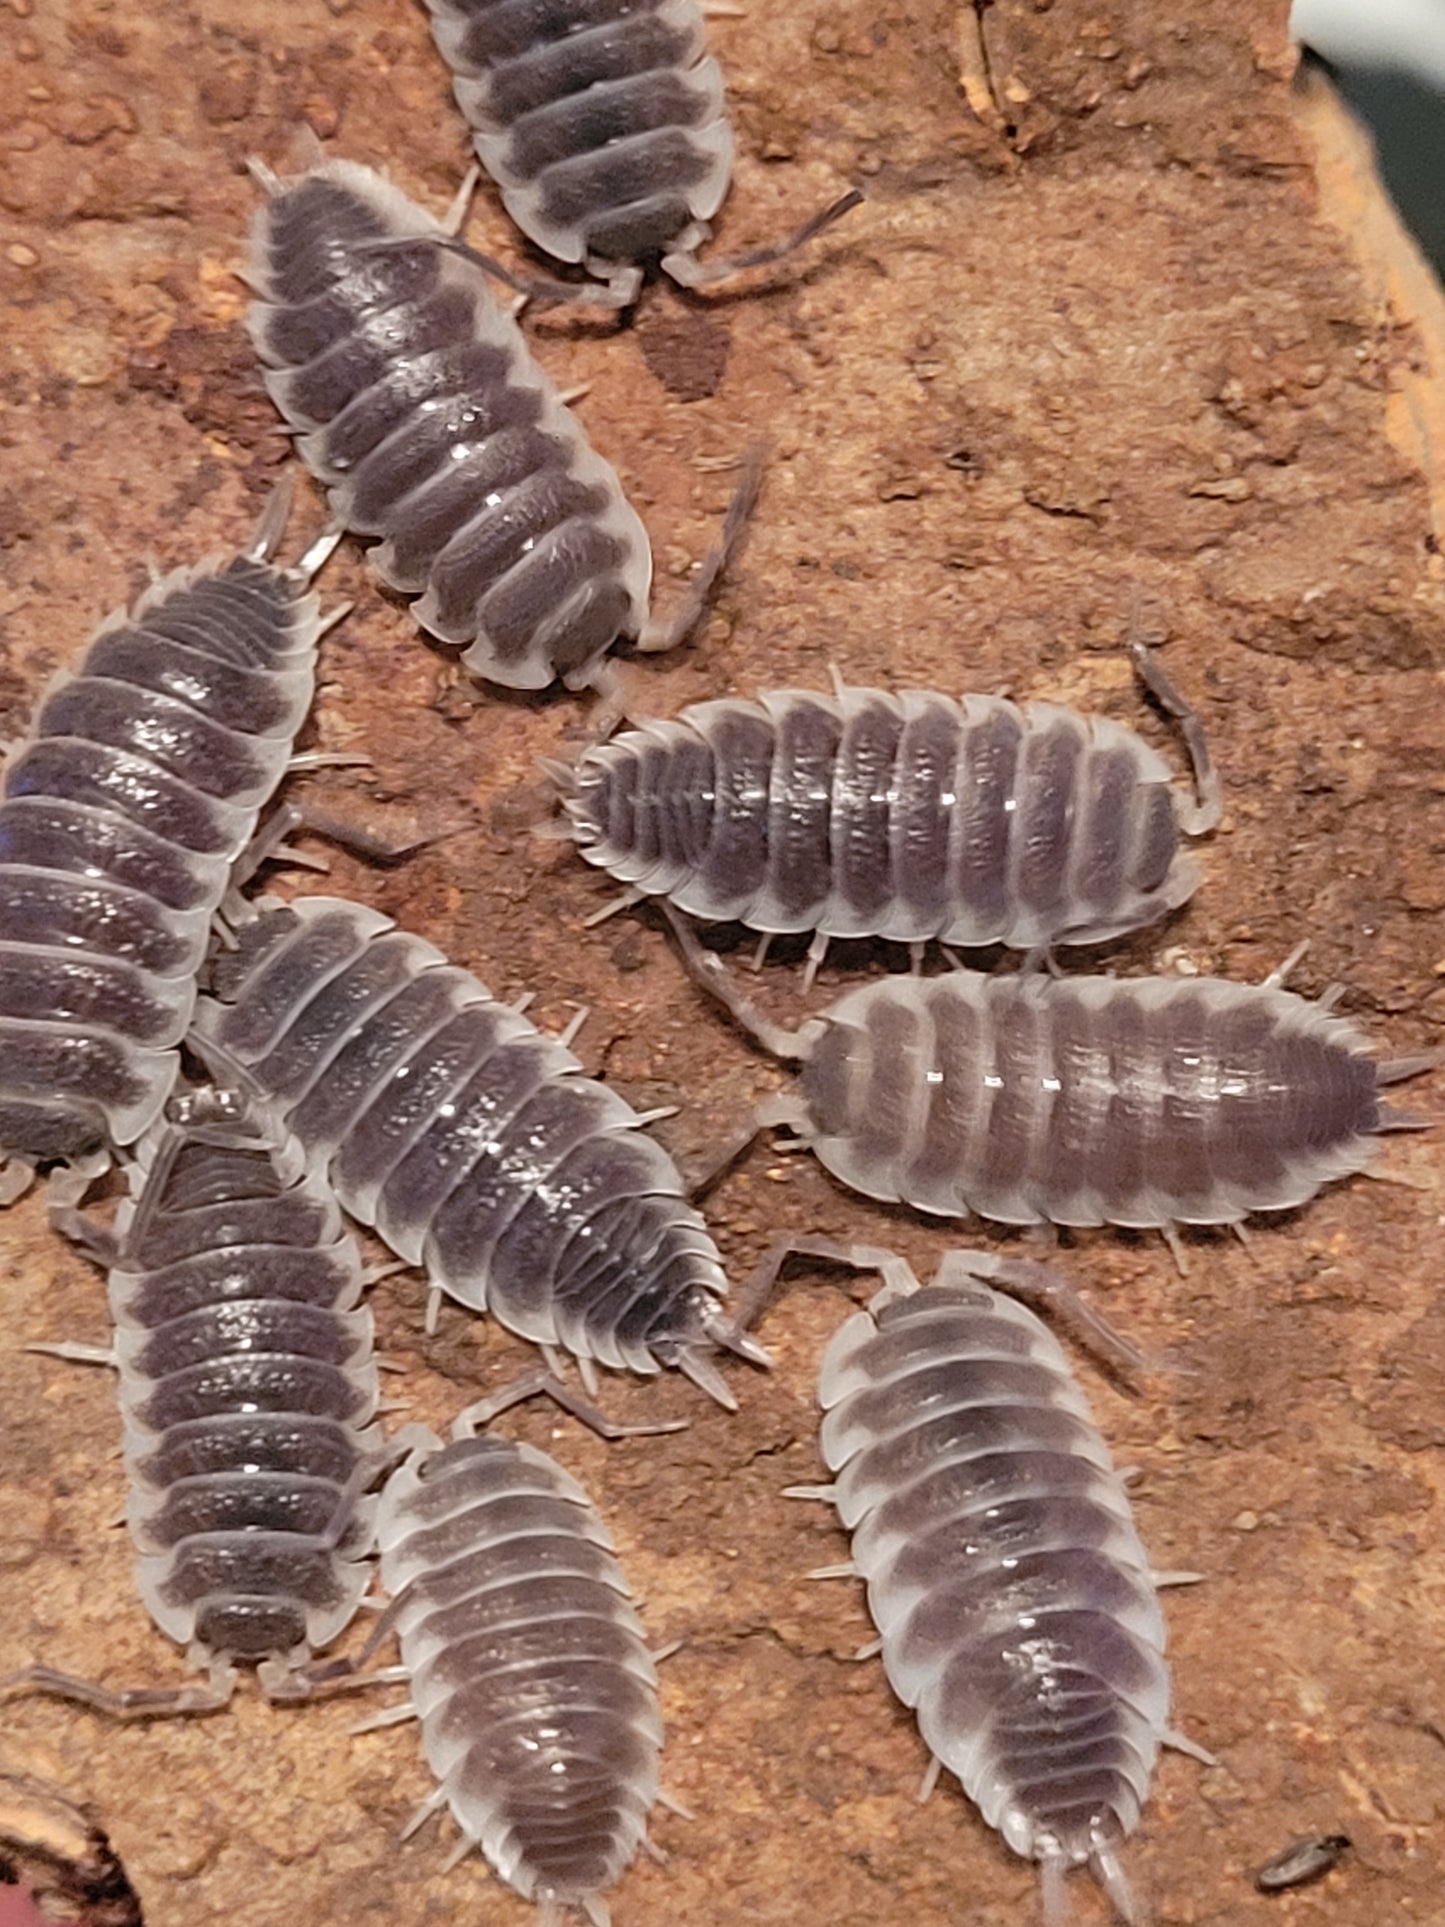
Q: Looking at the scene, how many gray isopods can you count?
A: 9